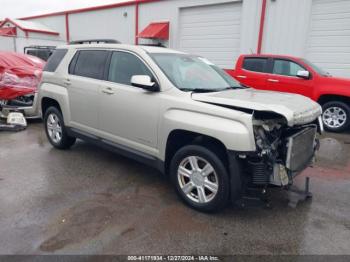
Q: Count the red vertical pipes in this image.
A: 3